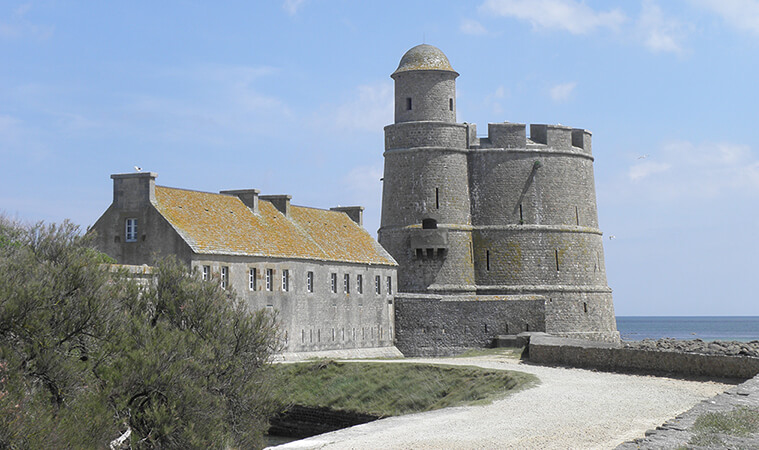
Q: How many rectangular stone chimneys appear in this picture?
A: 4